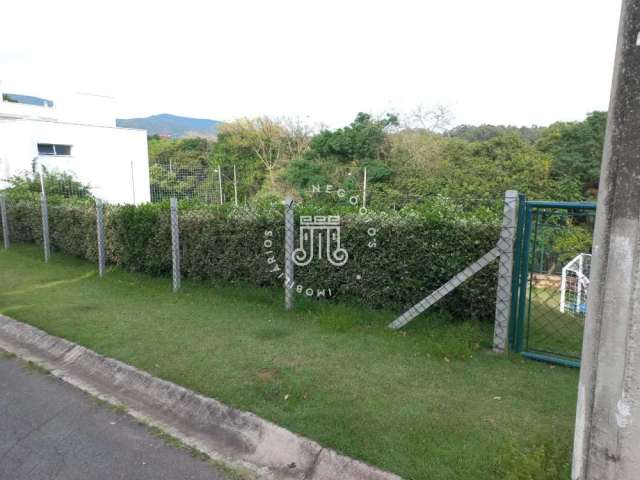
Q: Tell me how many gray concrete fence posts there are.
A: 6